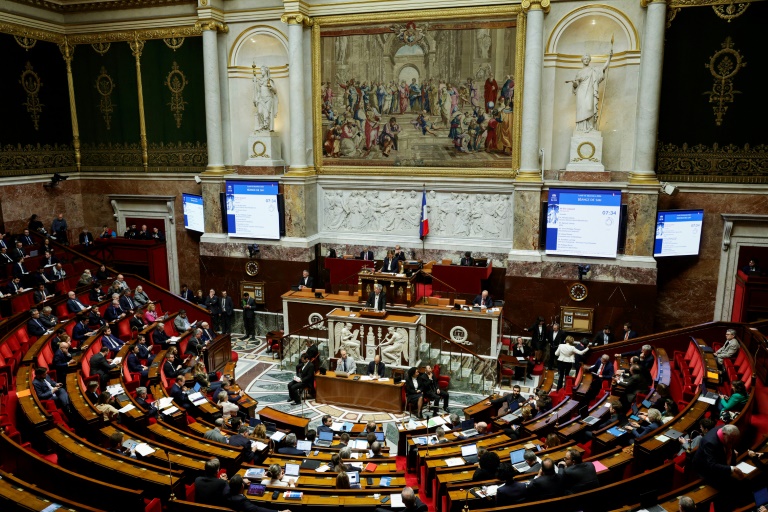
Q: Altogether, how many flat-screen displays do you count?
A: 4